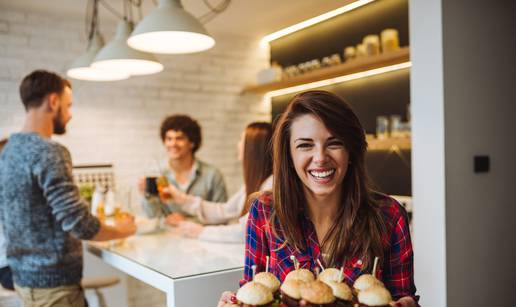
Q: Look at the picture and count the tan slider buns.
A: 9